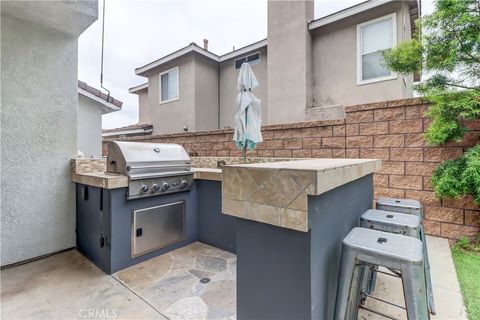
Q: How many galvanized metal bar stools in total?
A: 3